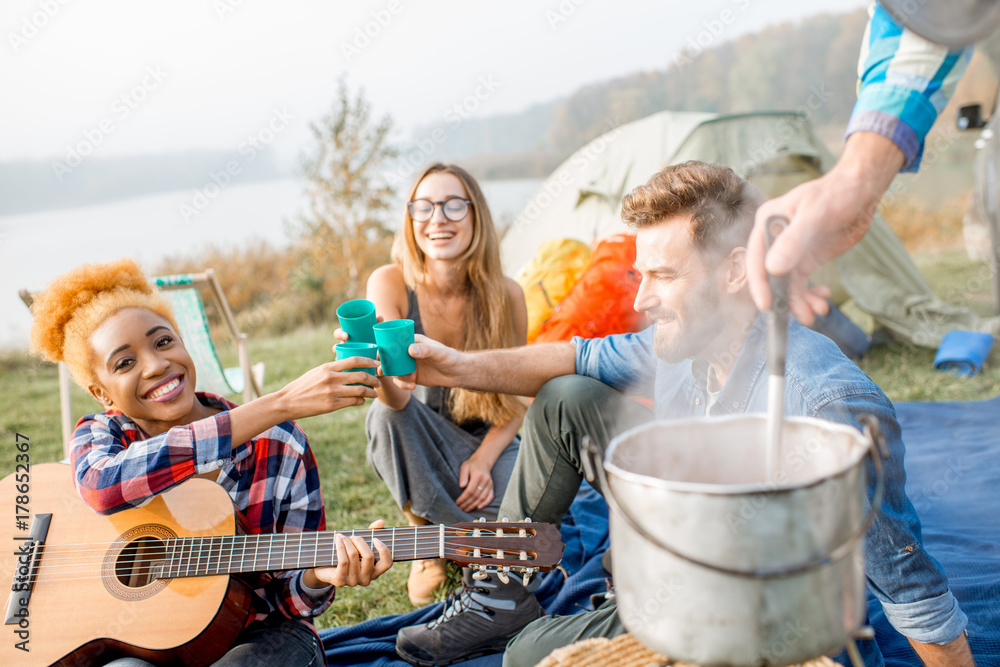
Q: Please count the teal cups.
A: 3